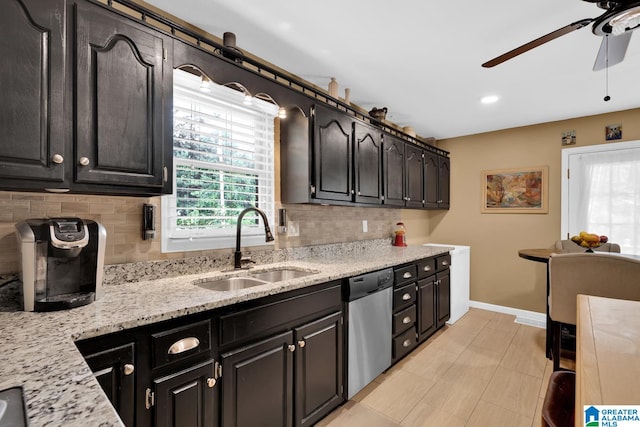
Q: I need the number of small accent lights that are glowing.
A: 3